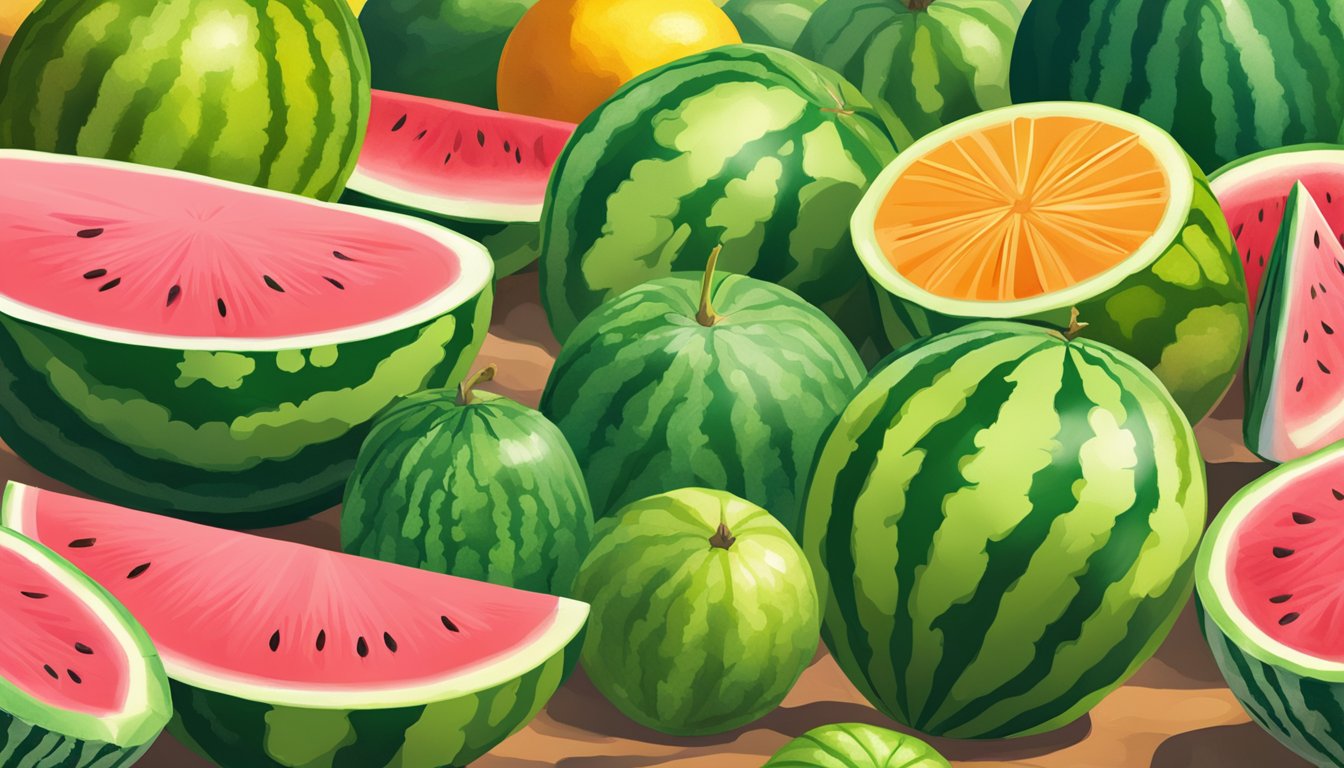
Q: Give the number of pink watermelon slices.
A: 7